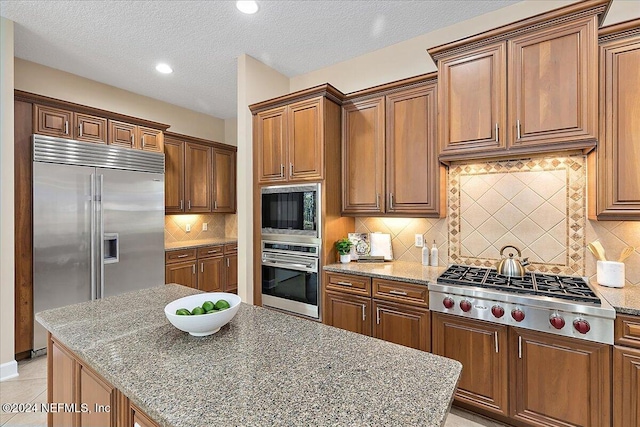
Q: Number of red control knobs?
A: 6